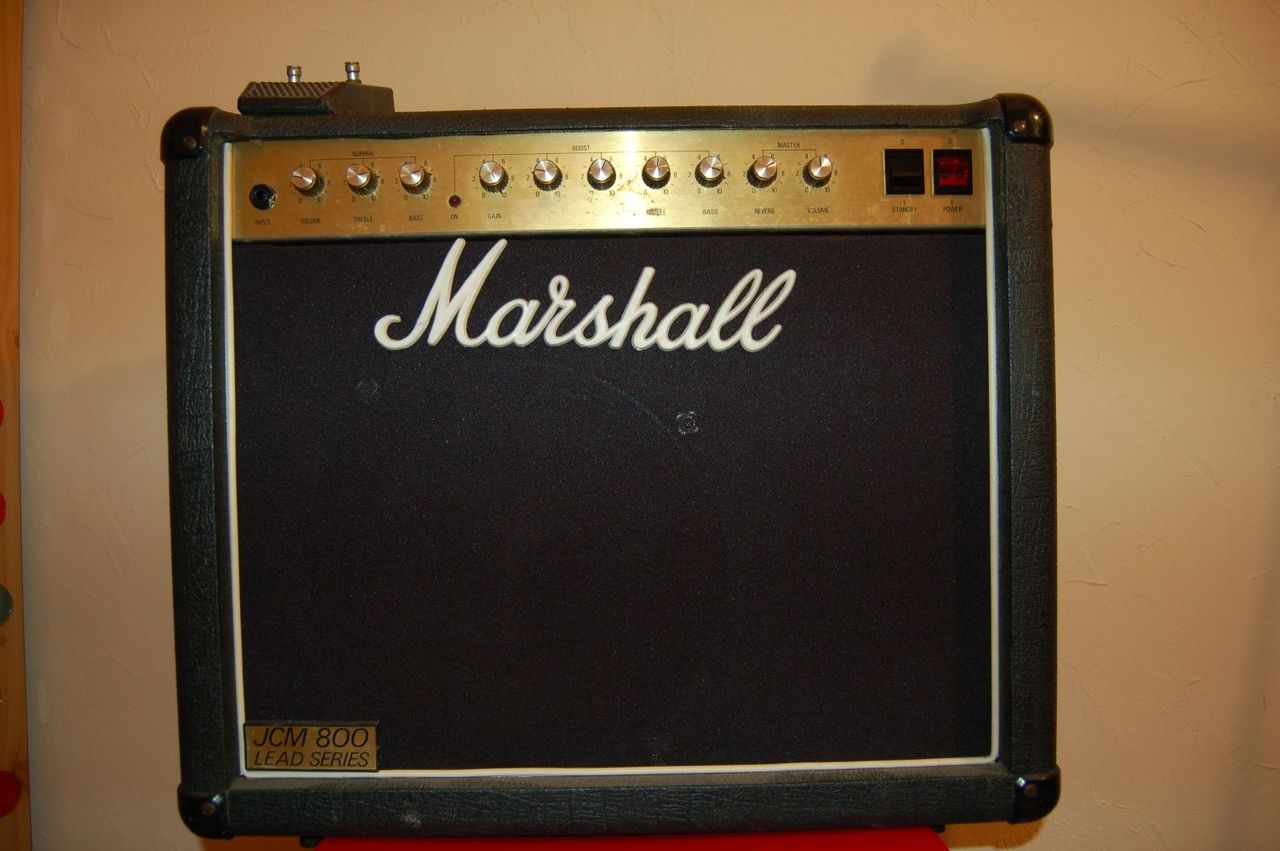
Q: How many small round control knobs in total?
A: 10